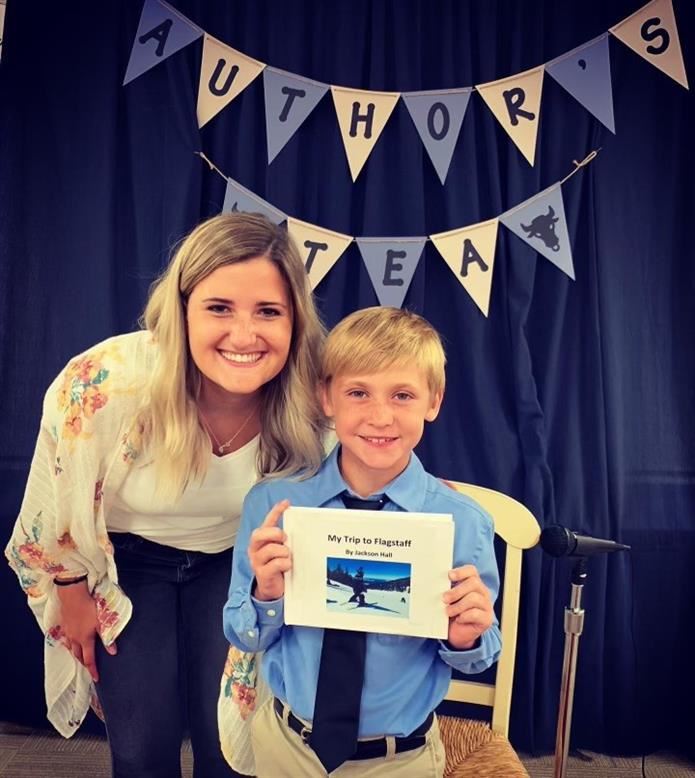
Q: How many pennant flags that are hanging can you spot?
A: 13